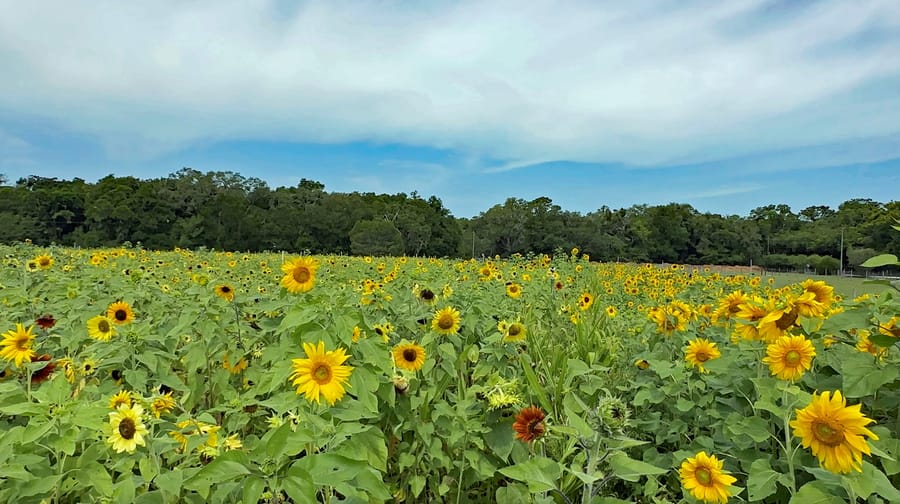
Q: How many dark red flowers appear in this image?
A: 3